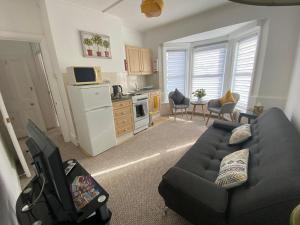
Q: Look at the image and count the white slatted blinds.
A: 3